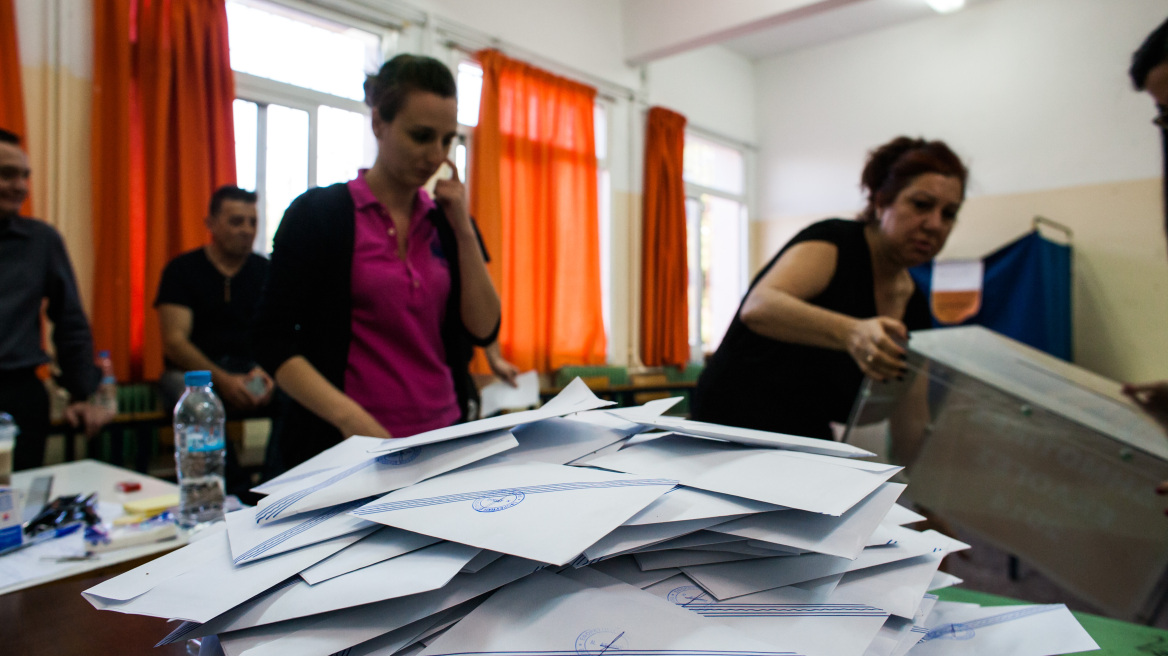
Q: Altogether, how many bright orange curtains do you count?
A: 4